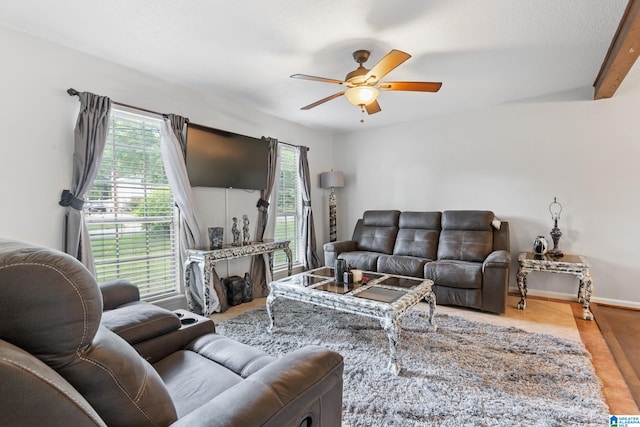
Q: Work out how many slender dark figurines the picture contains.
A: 2